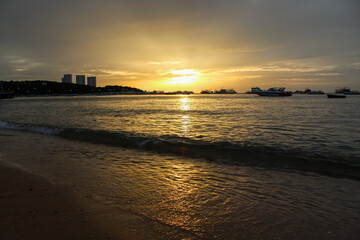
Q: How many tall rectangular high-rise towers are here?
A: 3